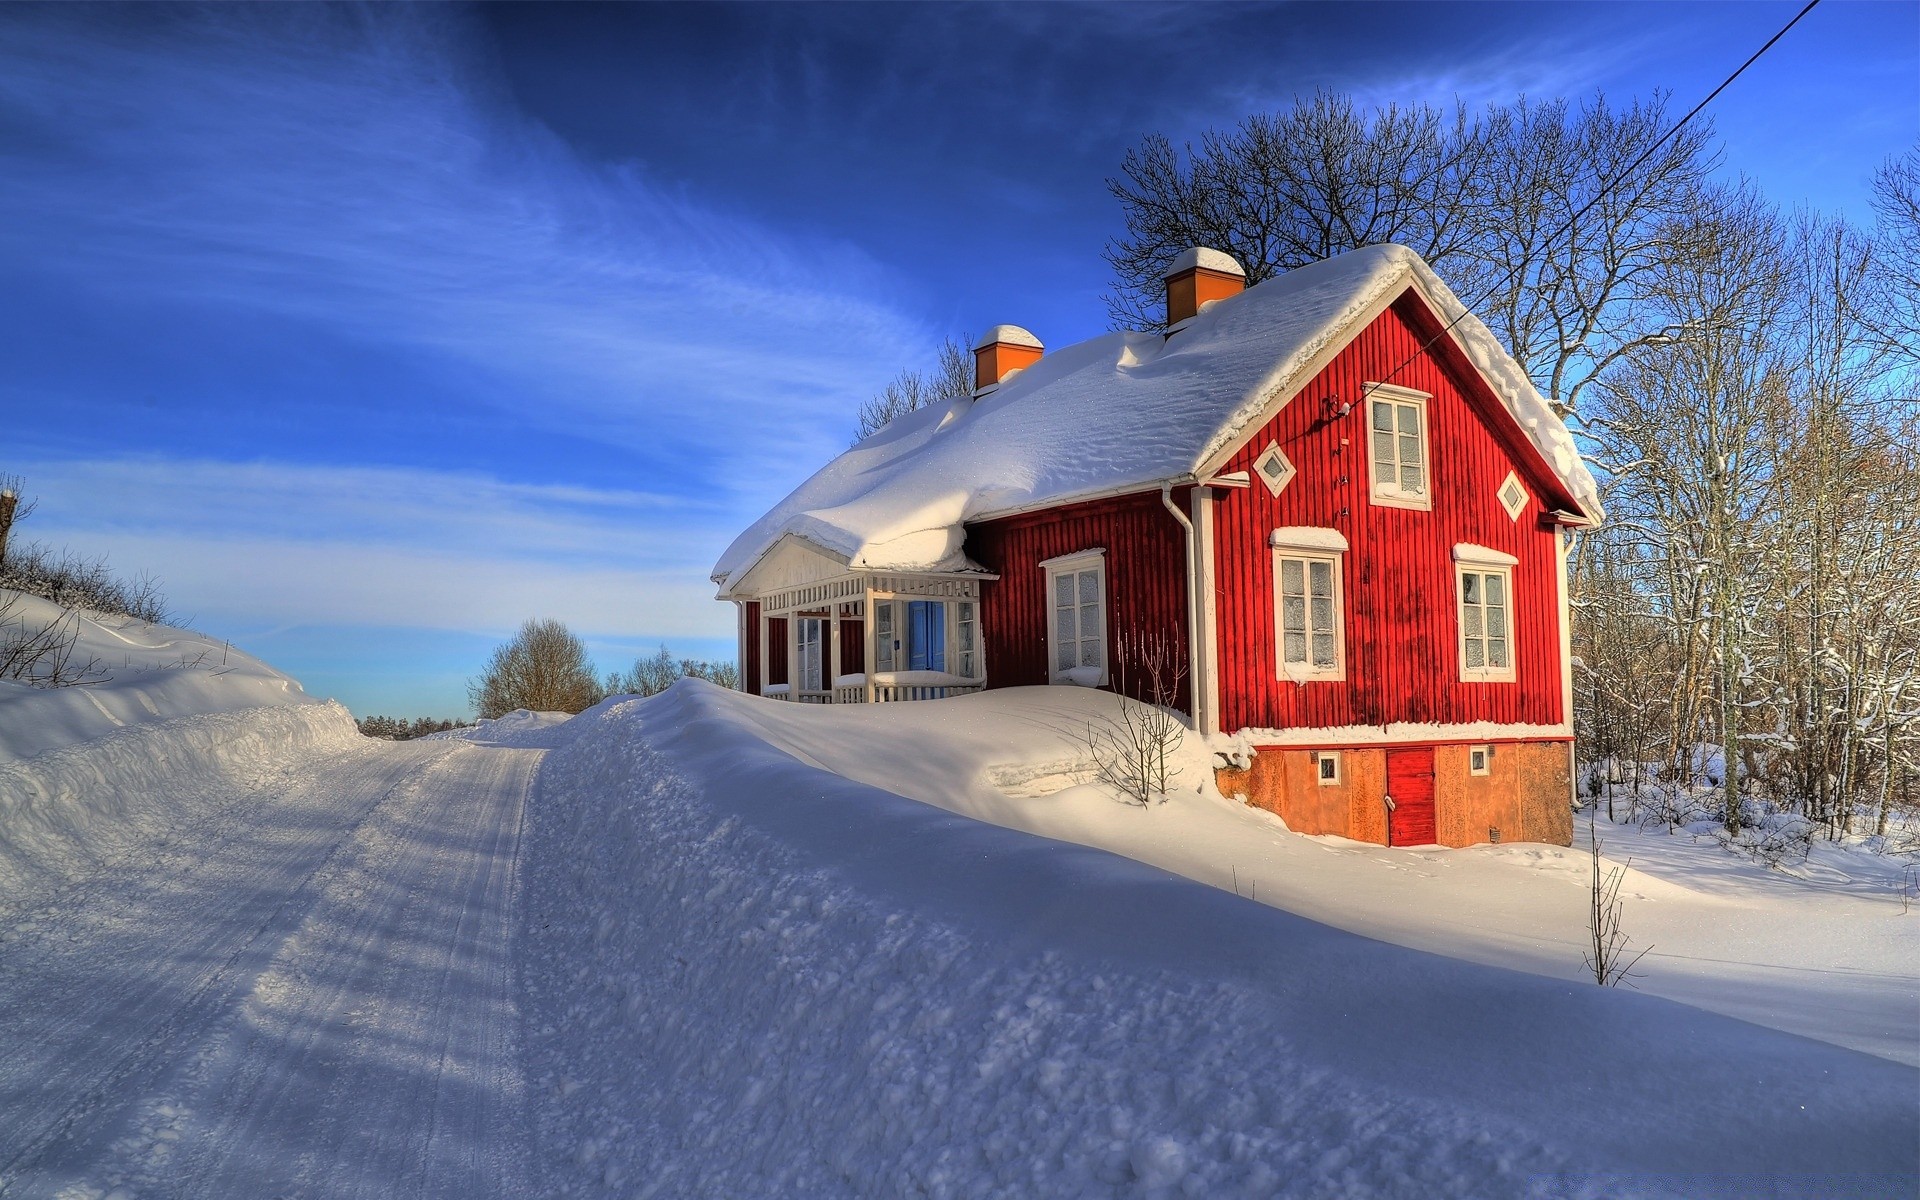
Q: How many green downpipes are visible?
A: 0